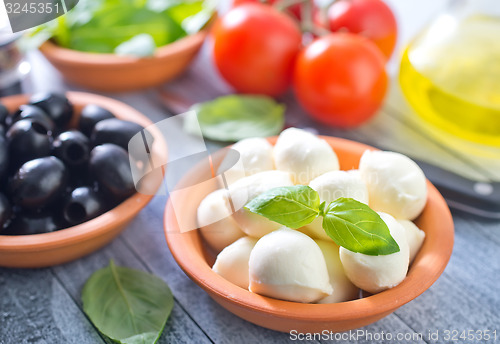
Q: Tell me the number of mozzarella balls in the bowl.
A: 11